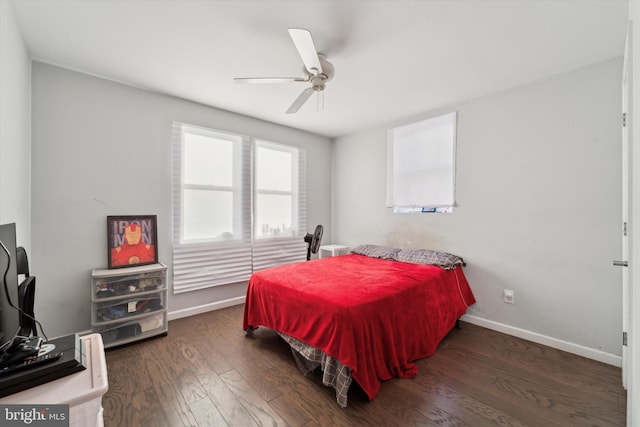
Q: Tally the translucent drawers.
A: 3